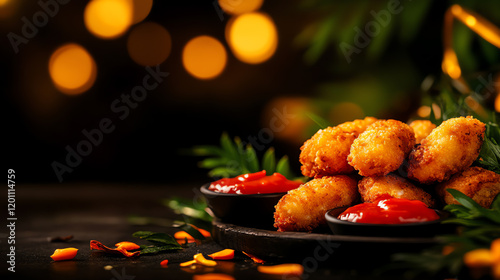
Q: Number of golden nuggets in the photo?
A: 8